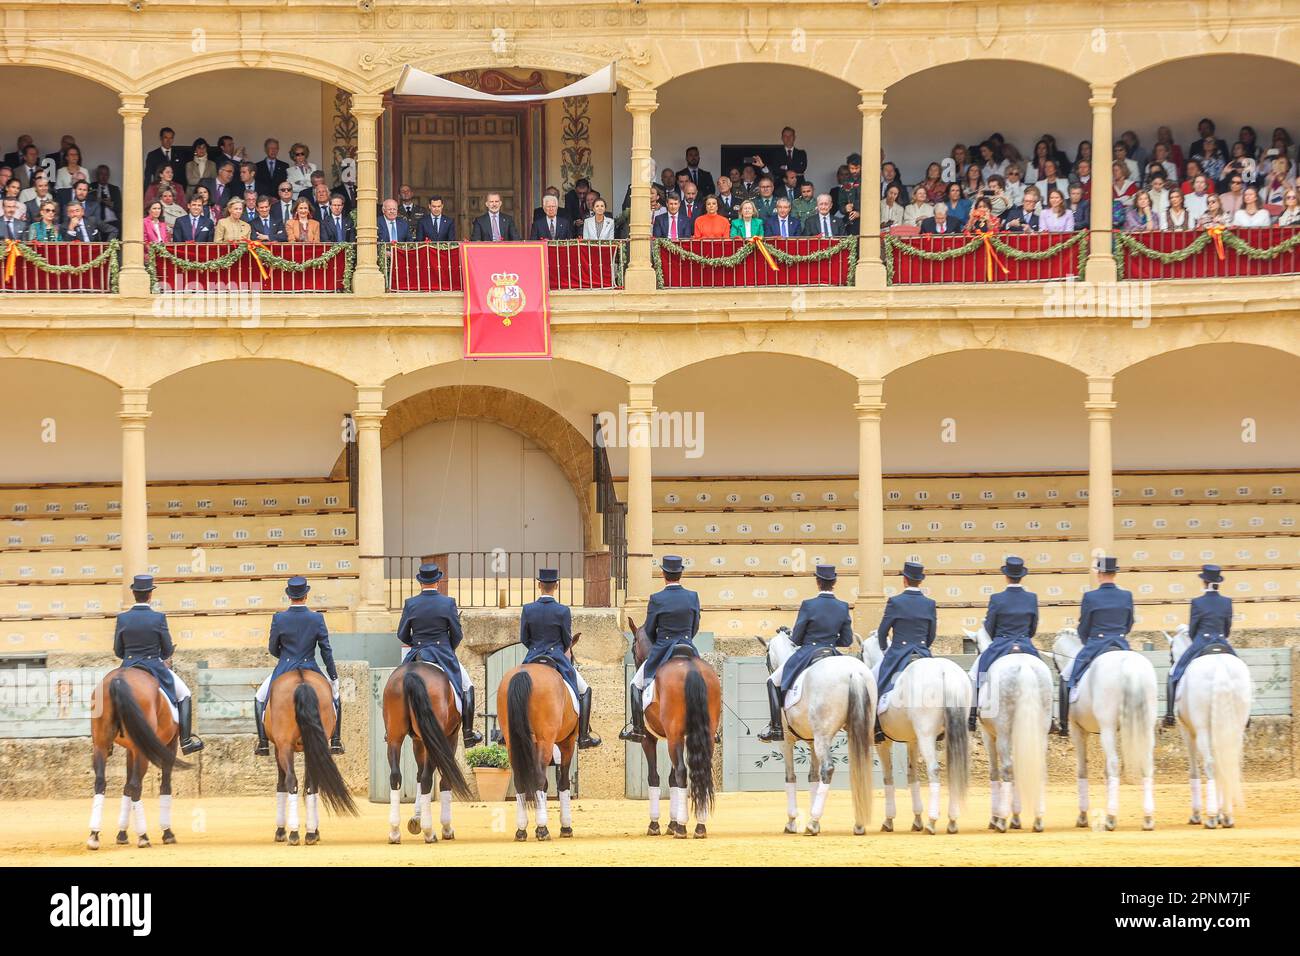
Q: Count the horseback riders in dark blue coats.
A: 10